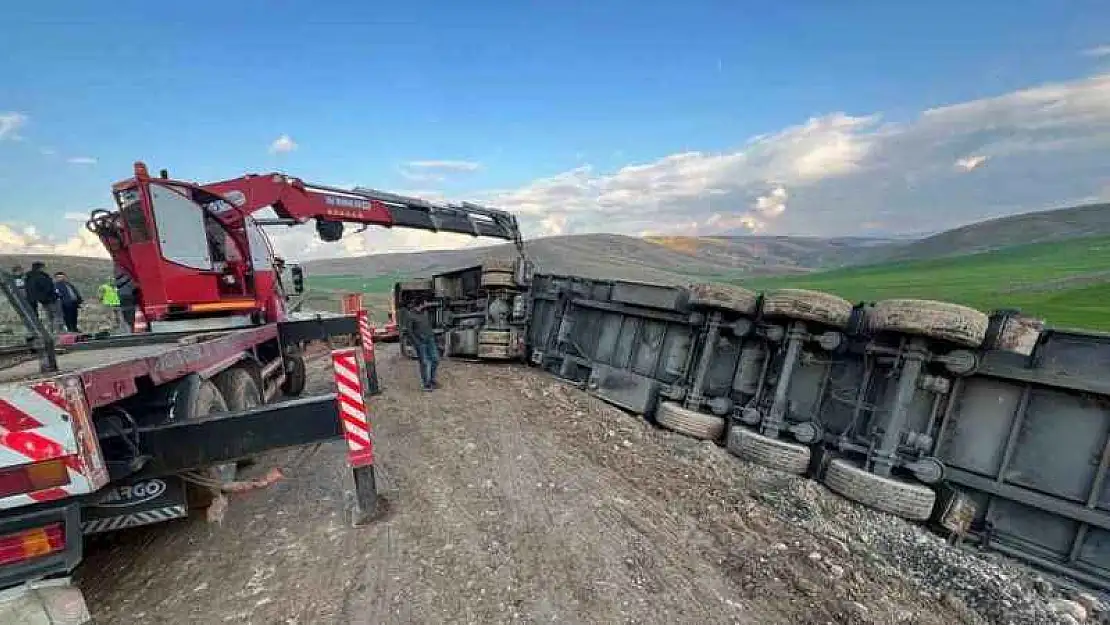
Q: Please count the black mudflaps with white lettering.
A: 1